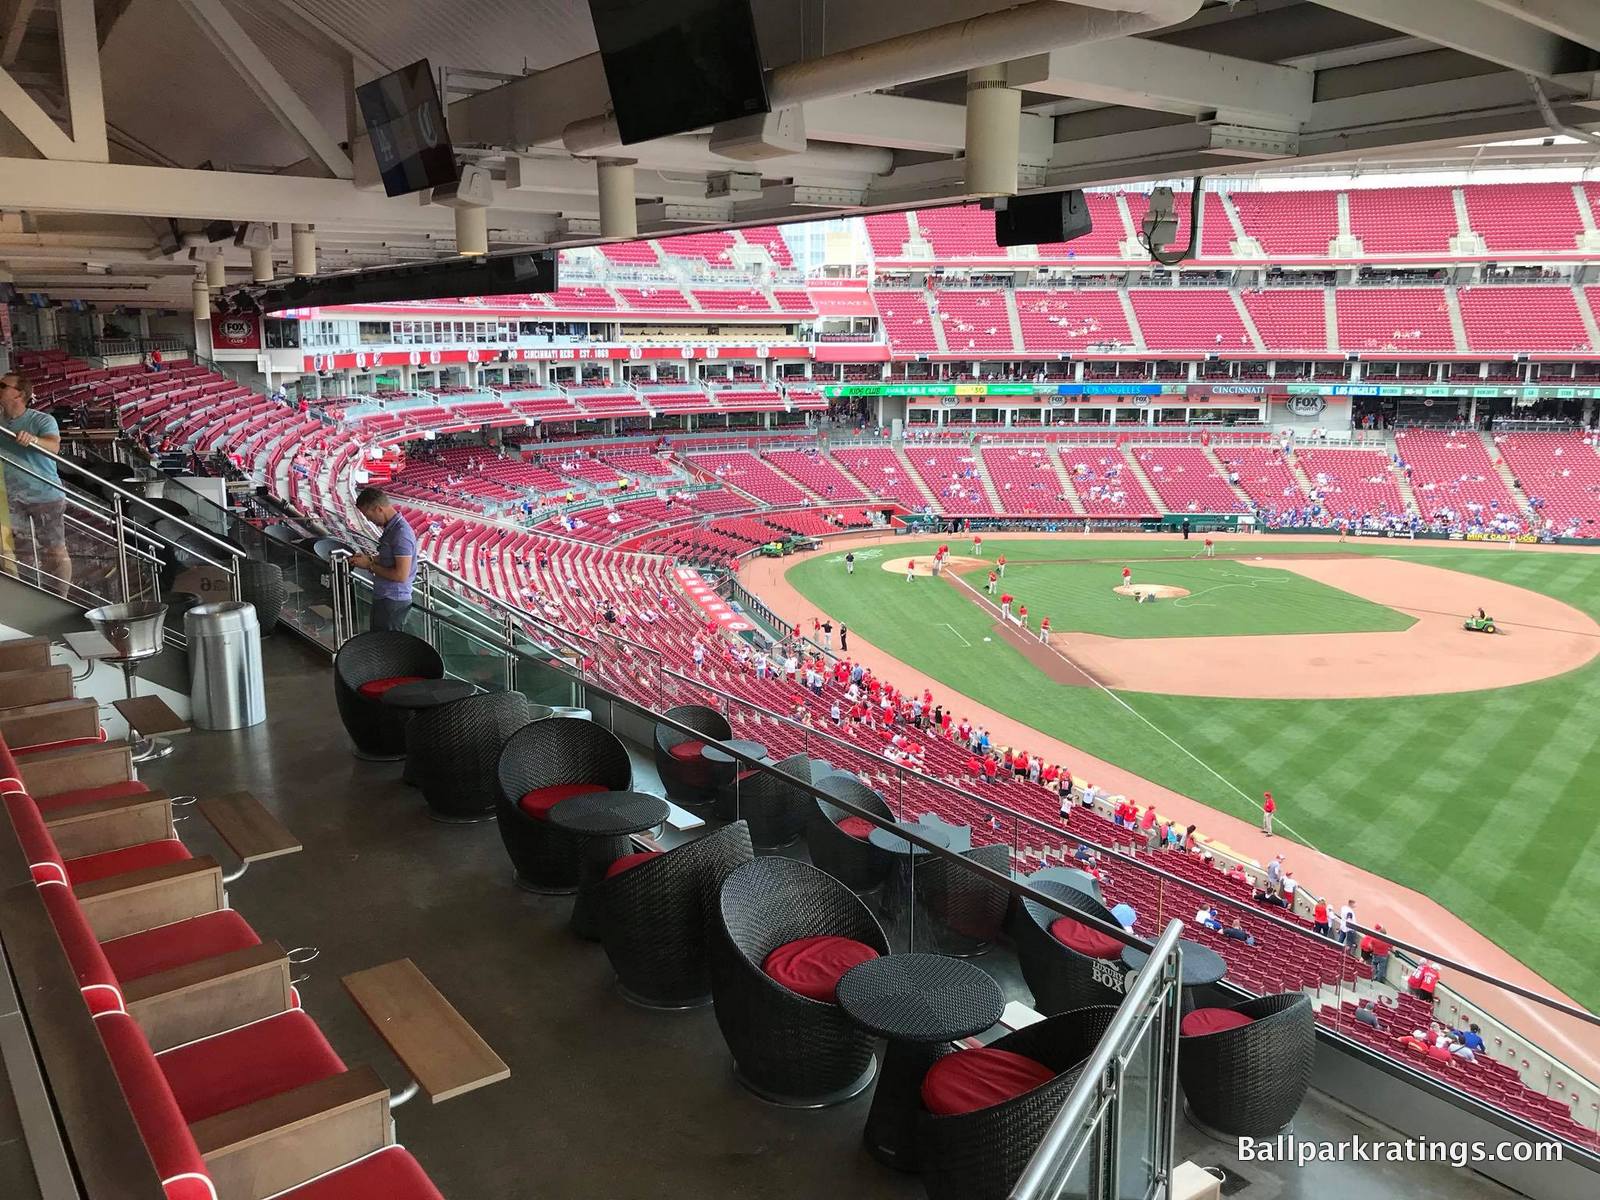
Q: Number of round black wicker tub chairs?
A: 12